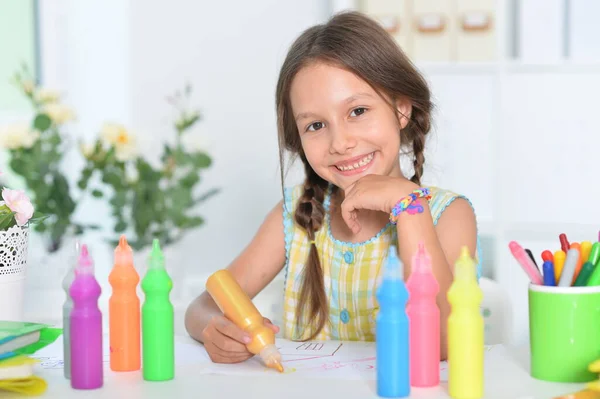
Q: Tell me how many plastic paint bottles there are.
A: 8